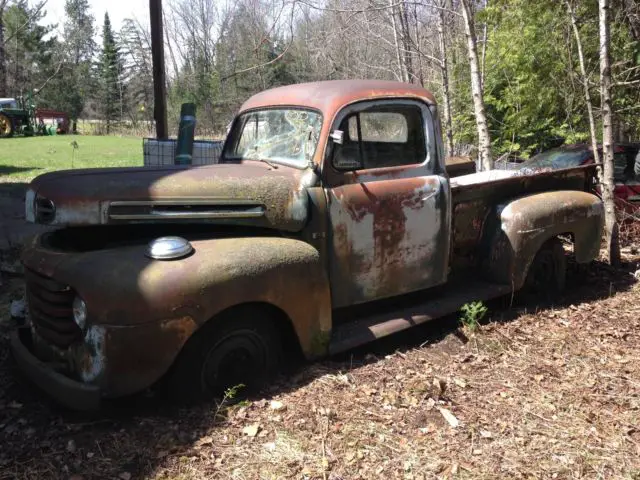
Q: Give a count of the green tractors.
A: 1